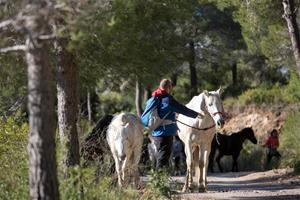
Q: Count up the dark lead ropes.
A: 1